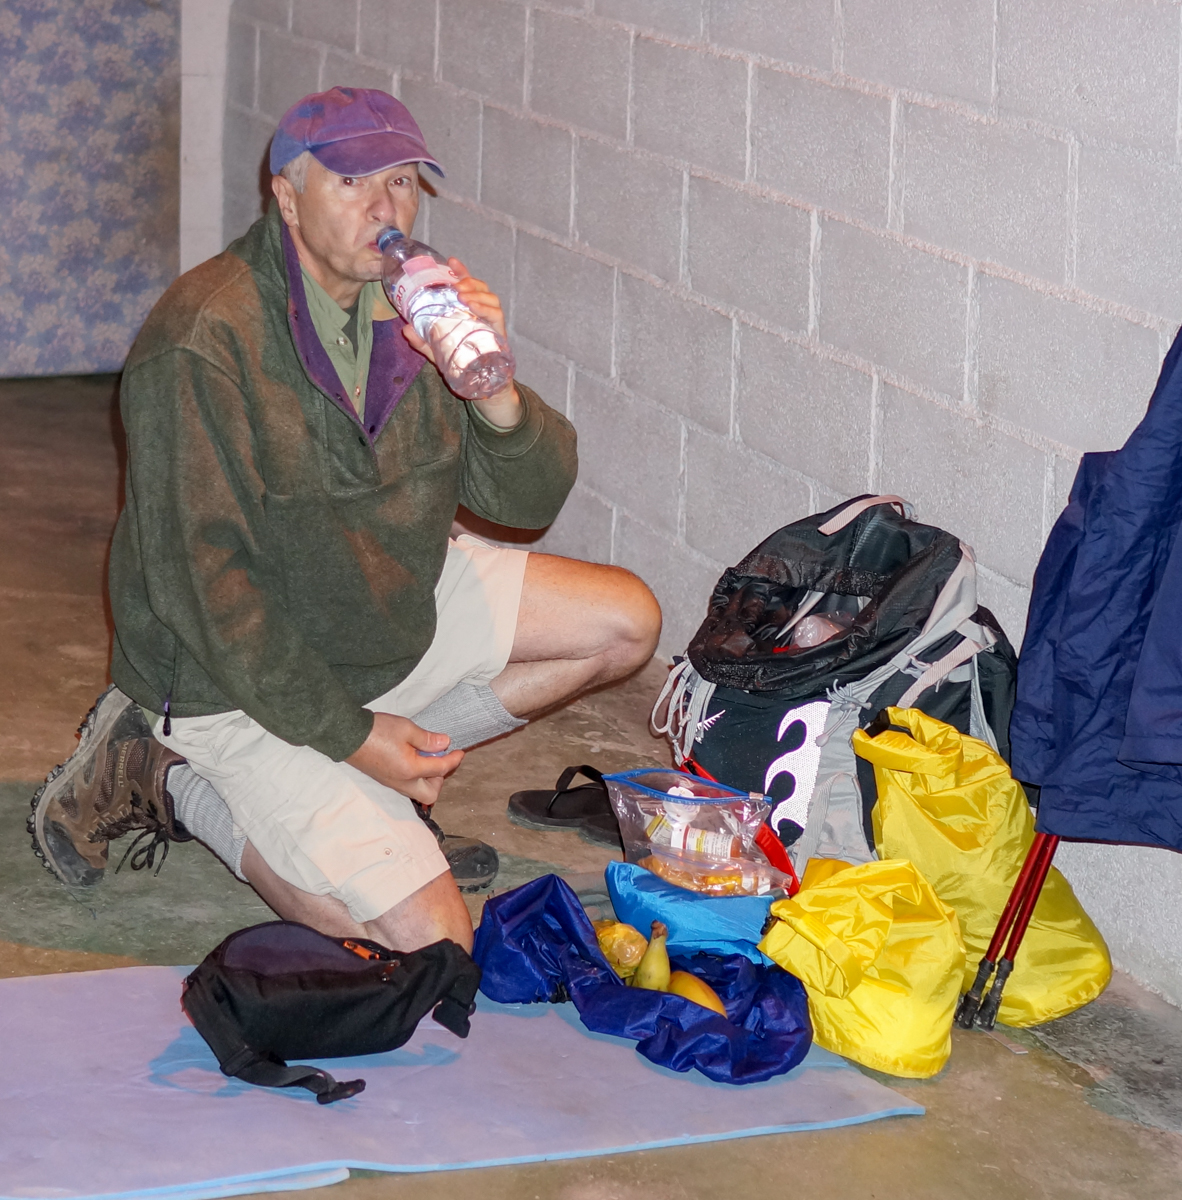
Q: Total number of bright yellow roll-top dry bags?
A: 2